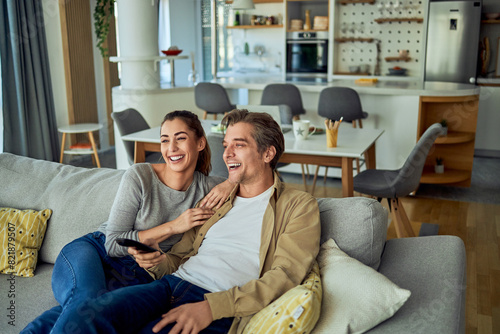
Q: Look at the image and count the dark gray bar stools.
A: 3